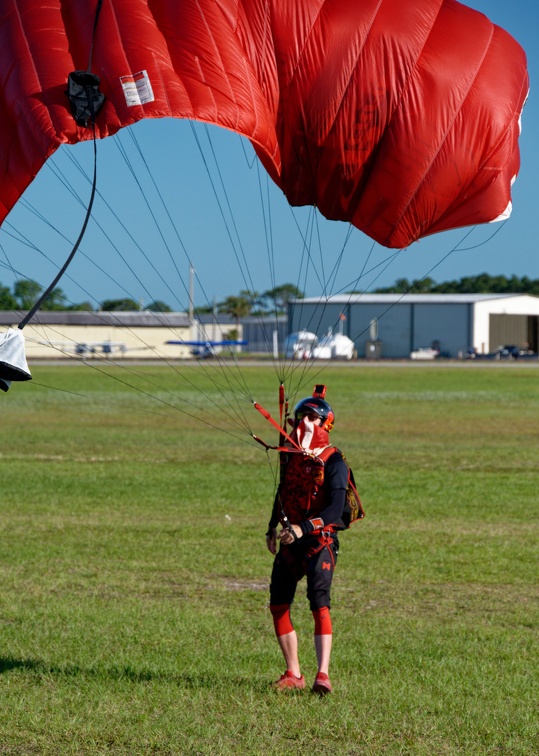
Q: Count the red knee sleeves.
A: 2